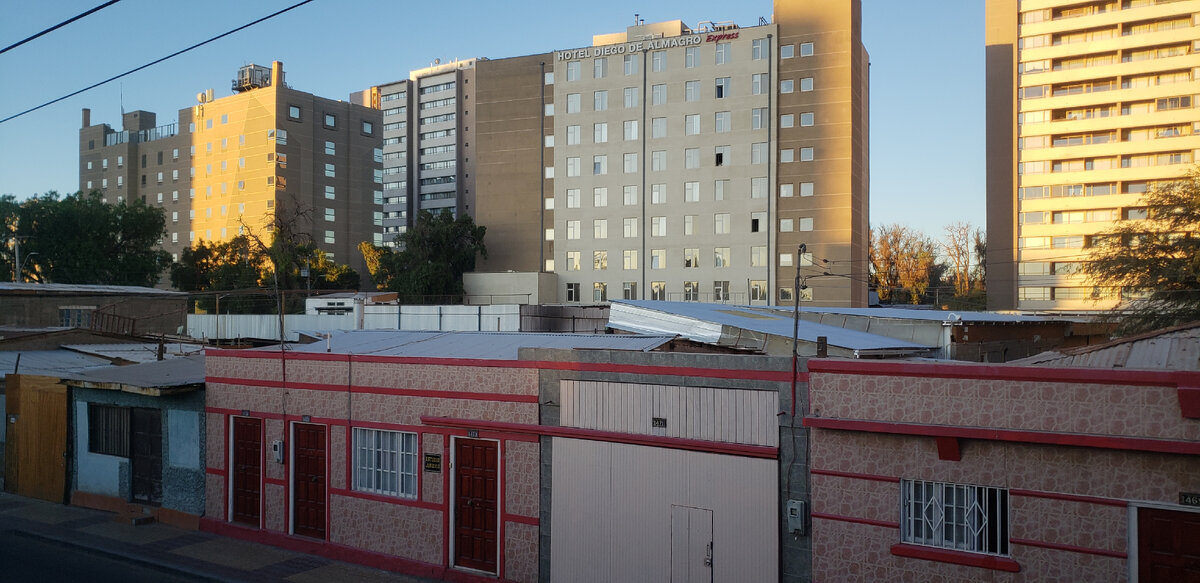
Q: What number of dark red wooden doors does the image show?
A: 4